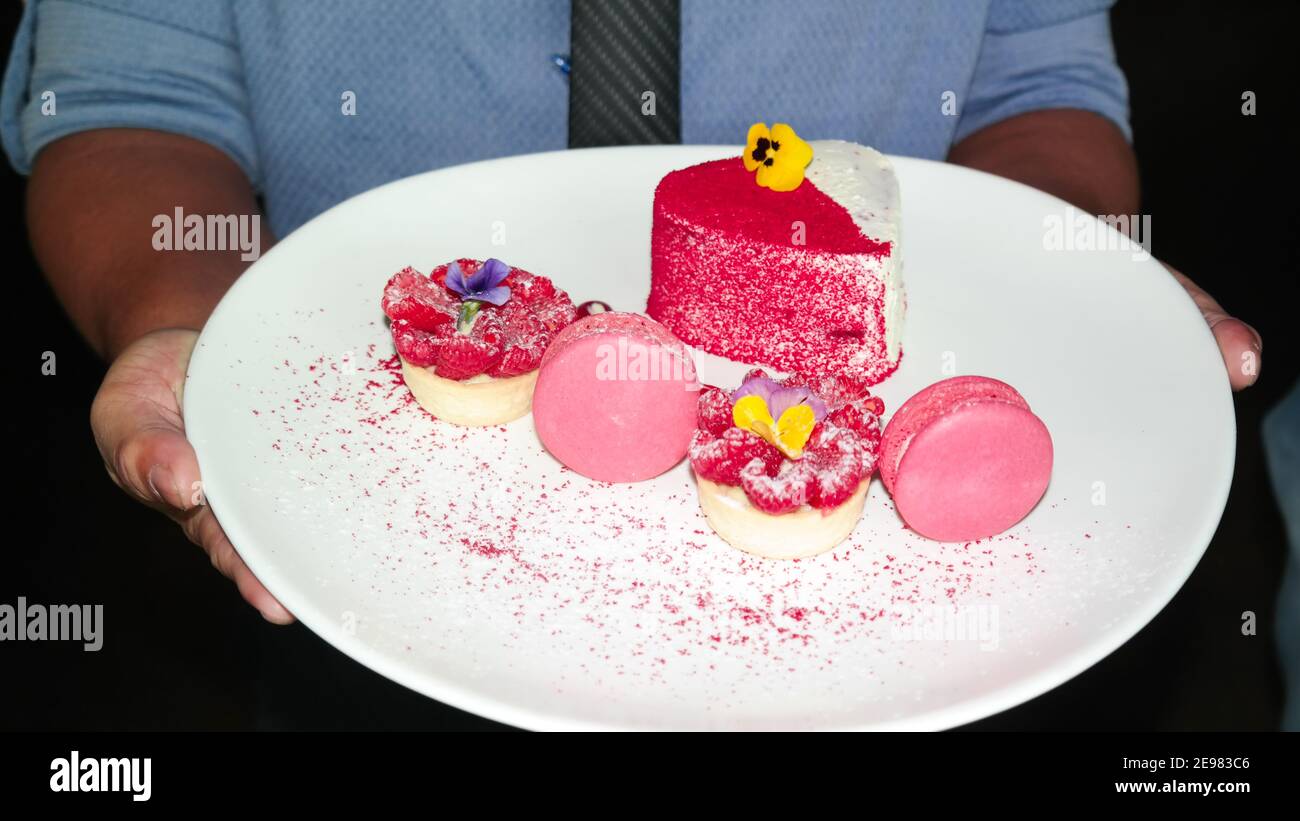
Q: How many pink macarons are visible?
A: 2